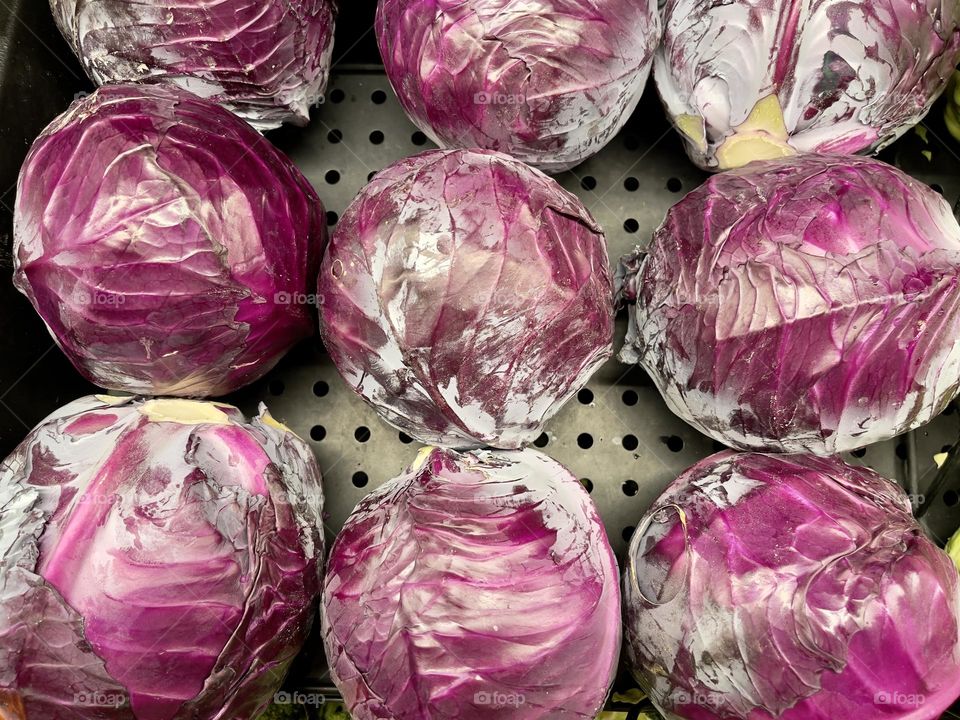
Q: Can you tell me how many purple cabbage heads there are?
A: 9